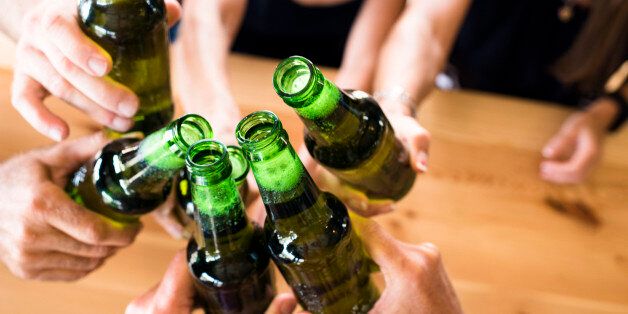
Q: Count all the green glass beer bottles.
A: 6